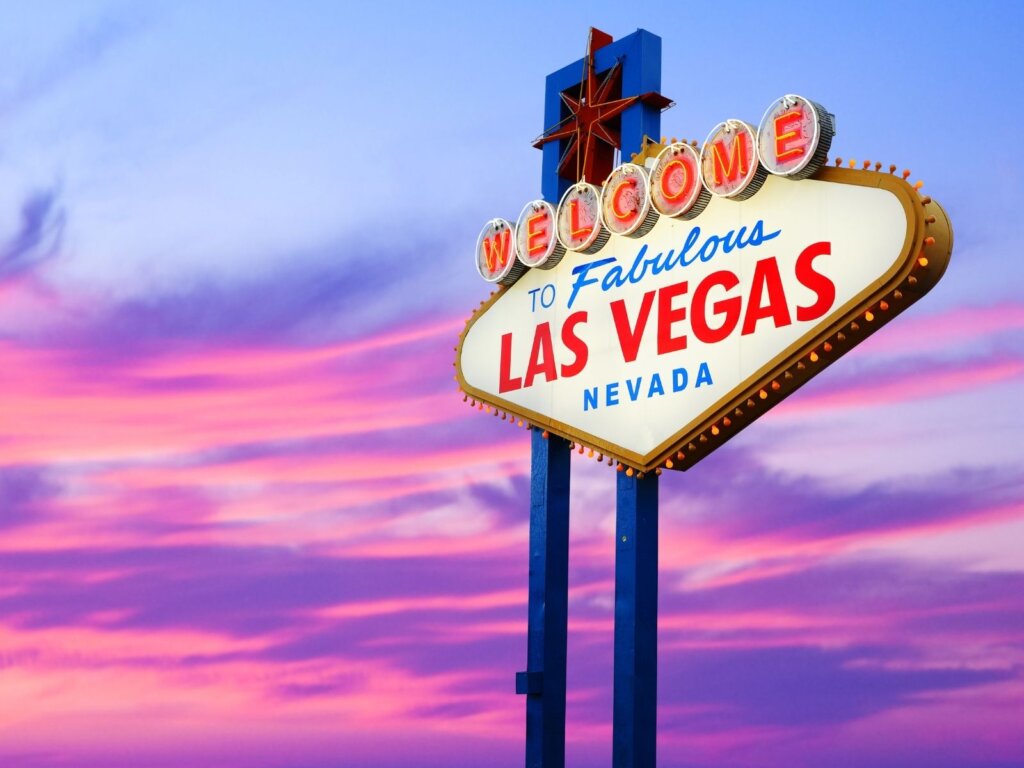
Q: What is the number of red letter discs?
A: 7